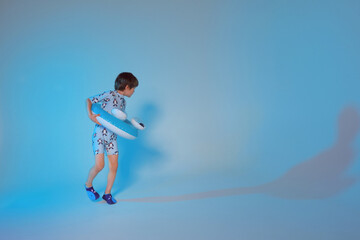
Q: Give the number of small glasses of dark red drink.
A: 0